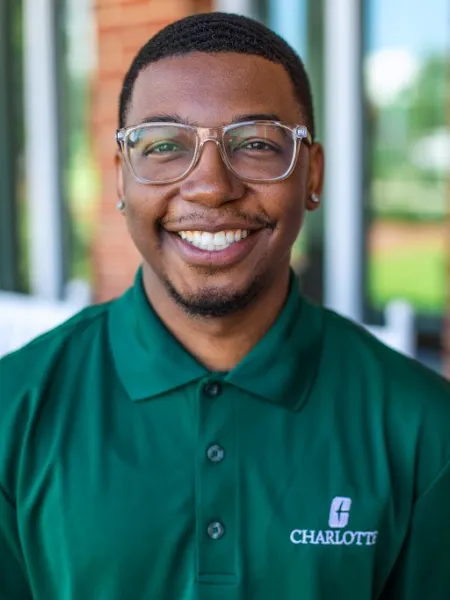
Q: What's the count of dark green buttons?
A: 3